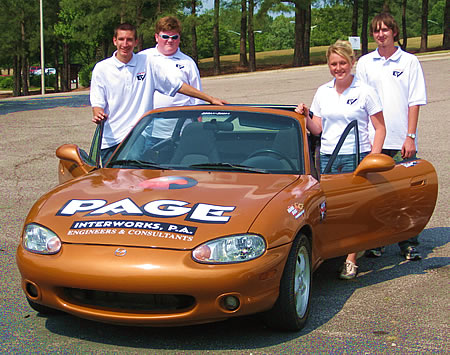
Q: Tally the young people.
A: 4